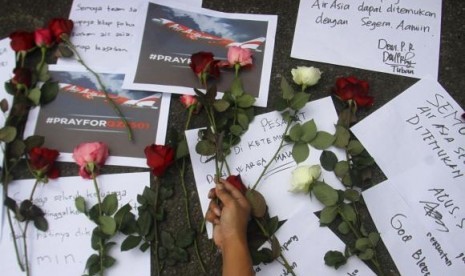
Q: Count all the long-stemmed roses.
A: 14